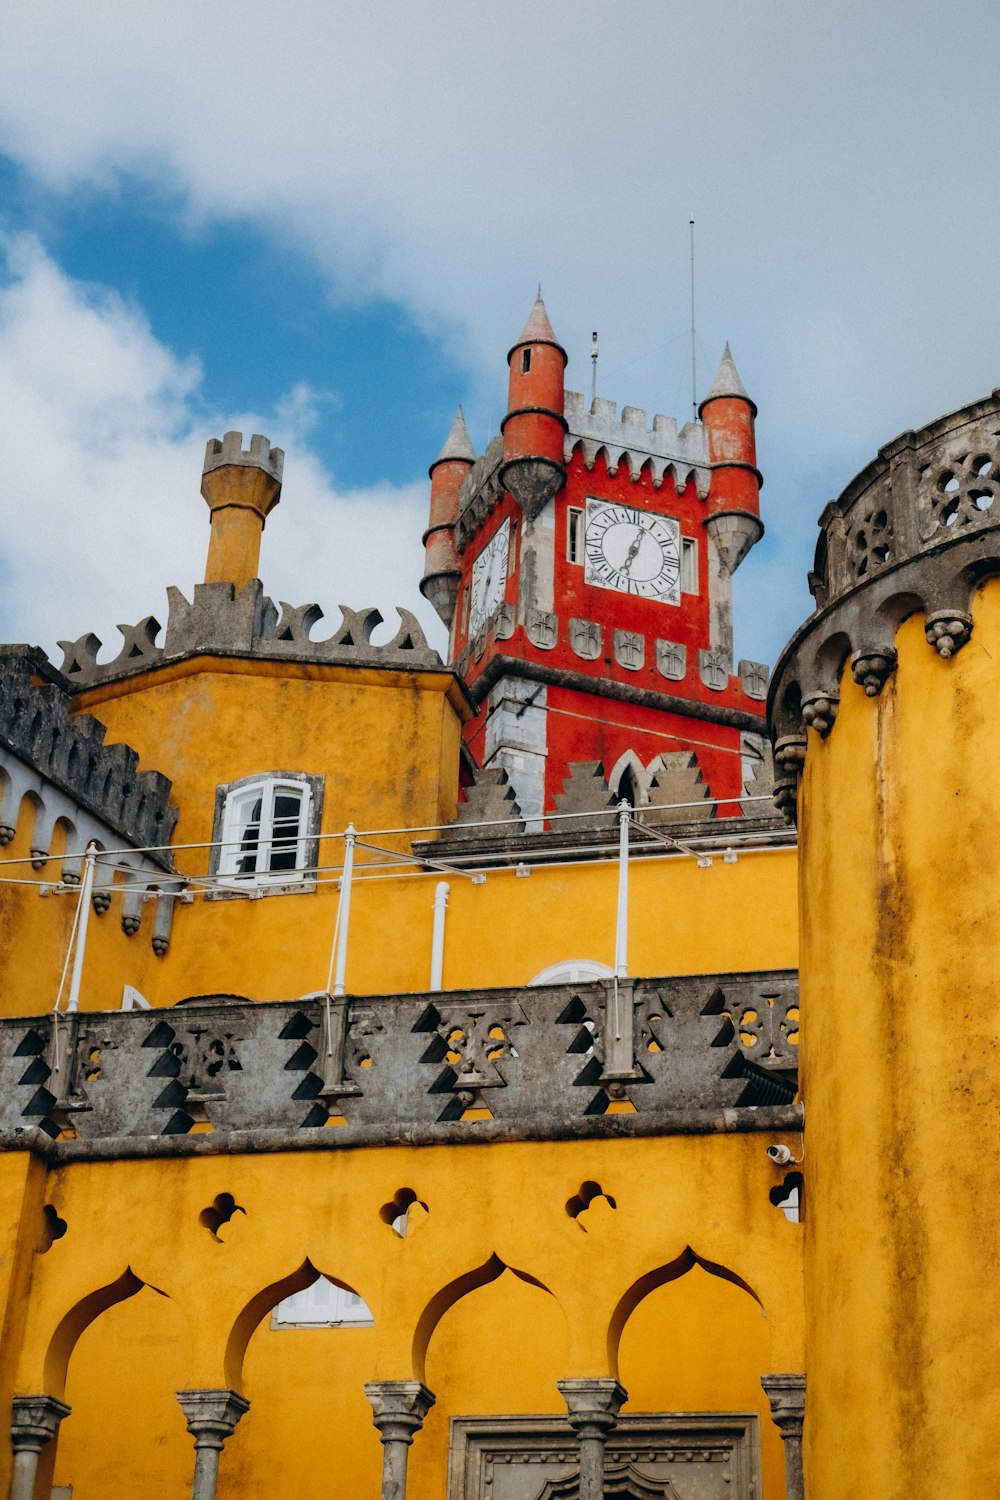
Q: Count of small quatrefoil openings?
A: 5